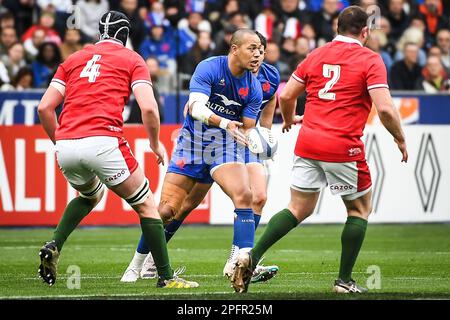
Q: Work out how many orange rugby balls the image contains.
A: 0